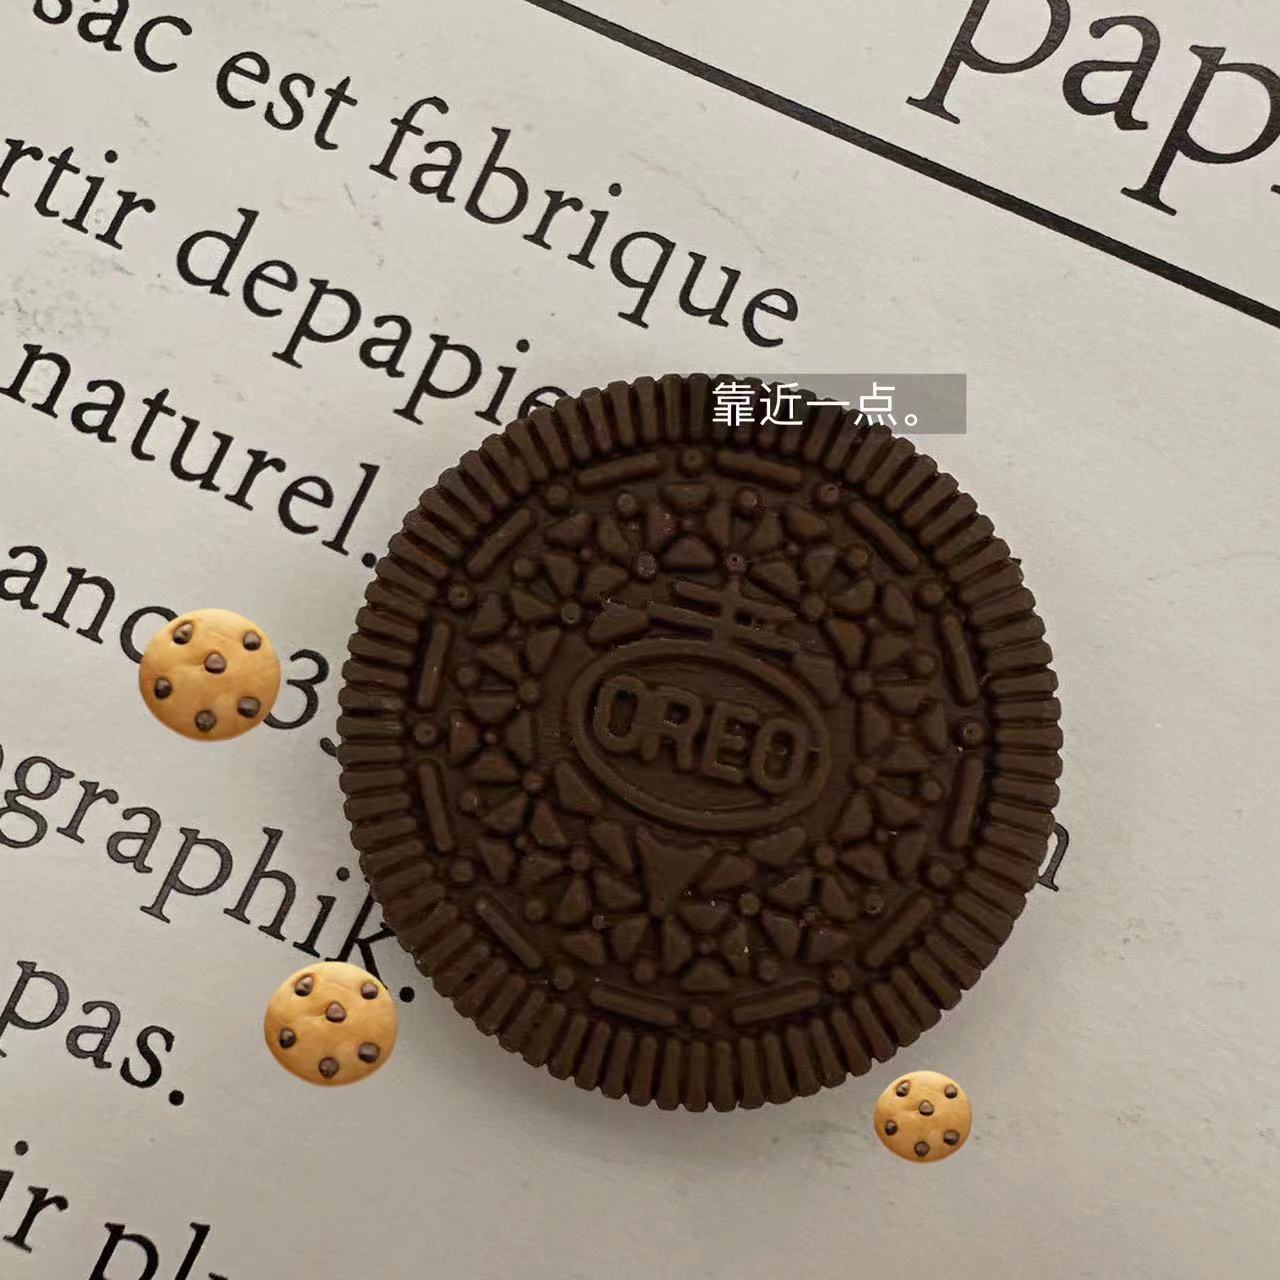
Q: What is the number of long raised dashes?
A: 12